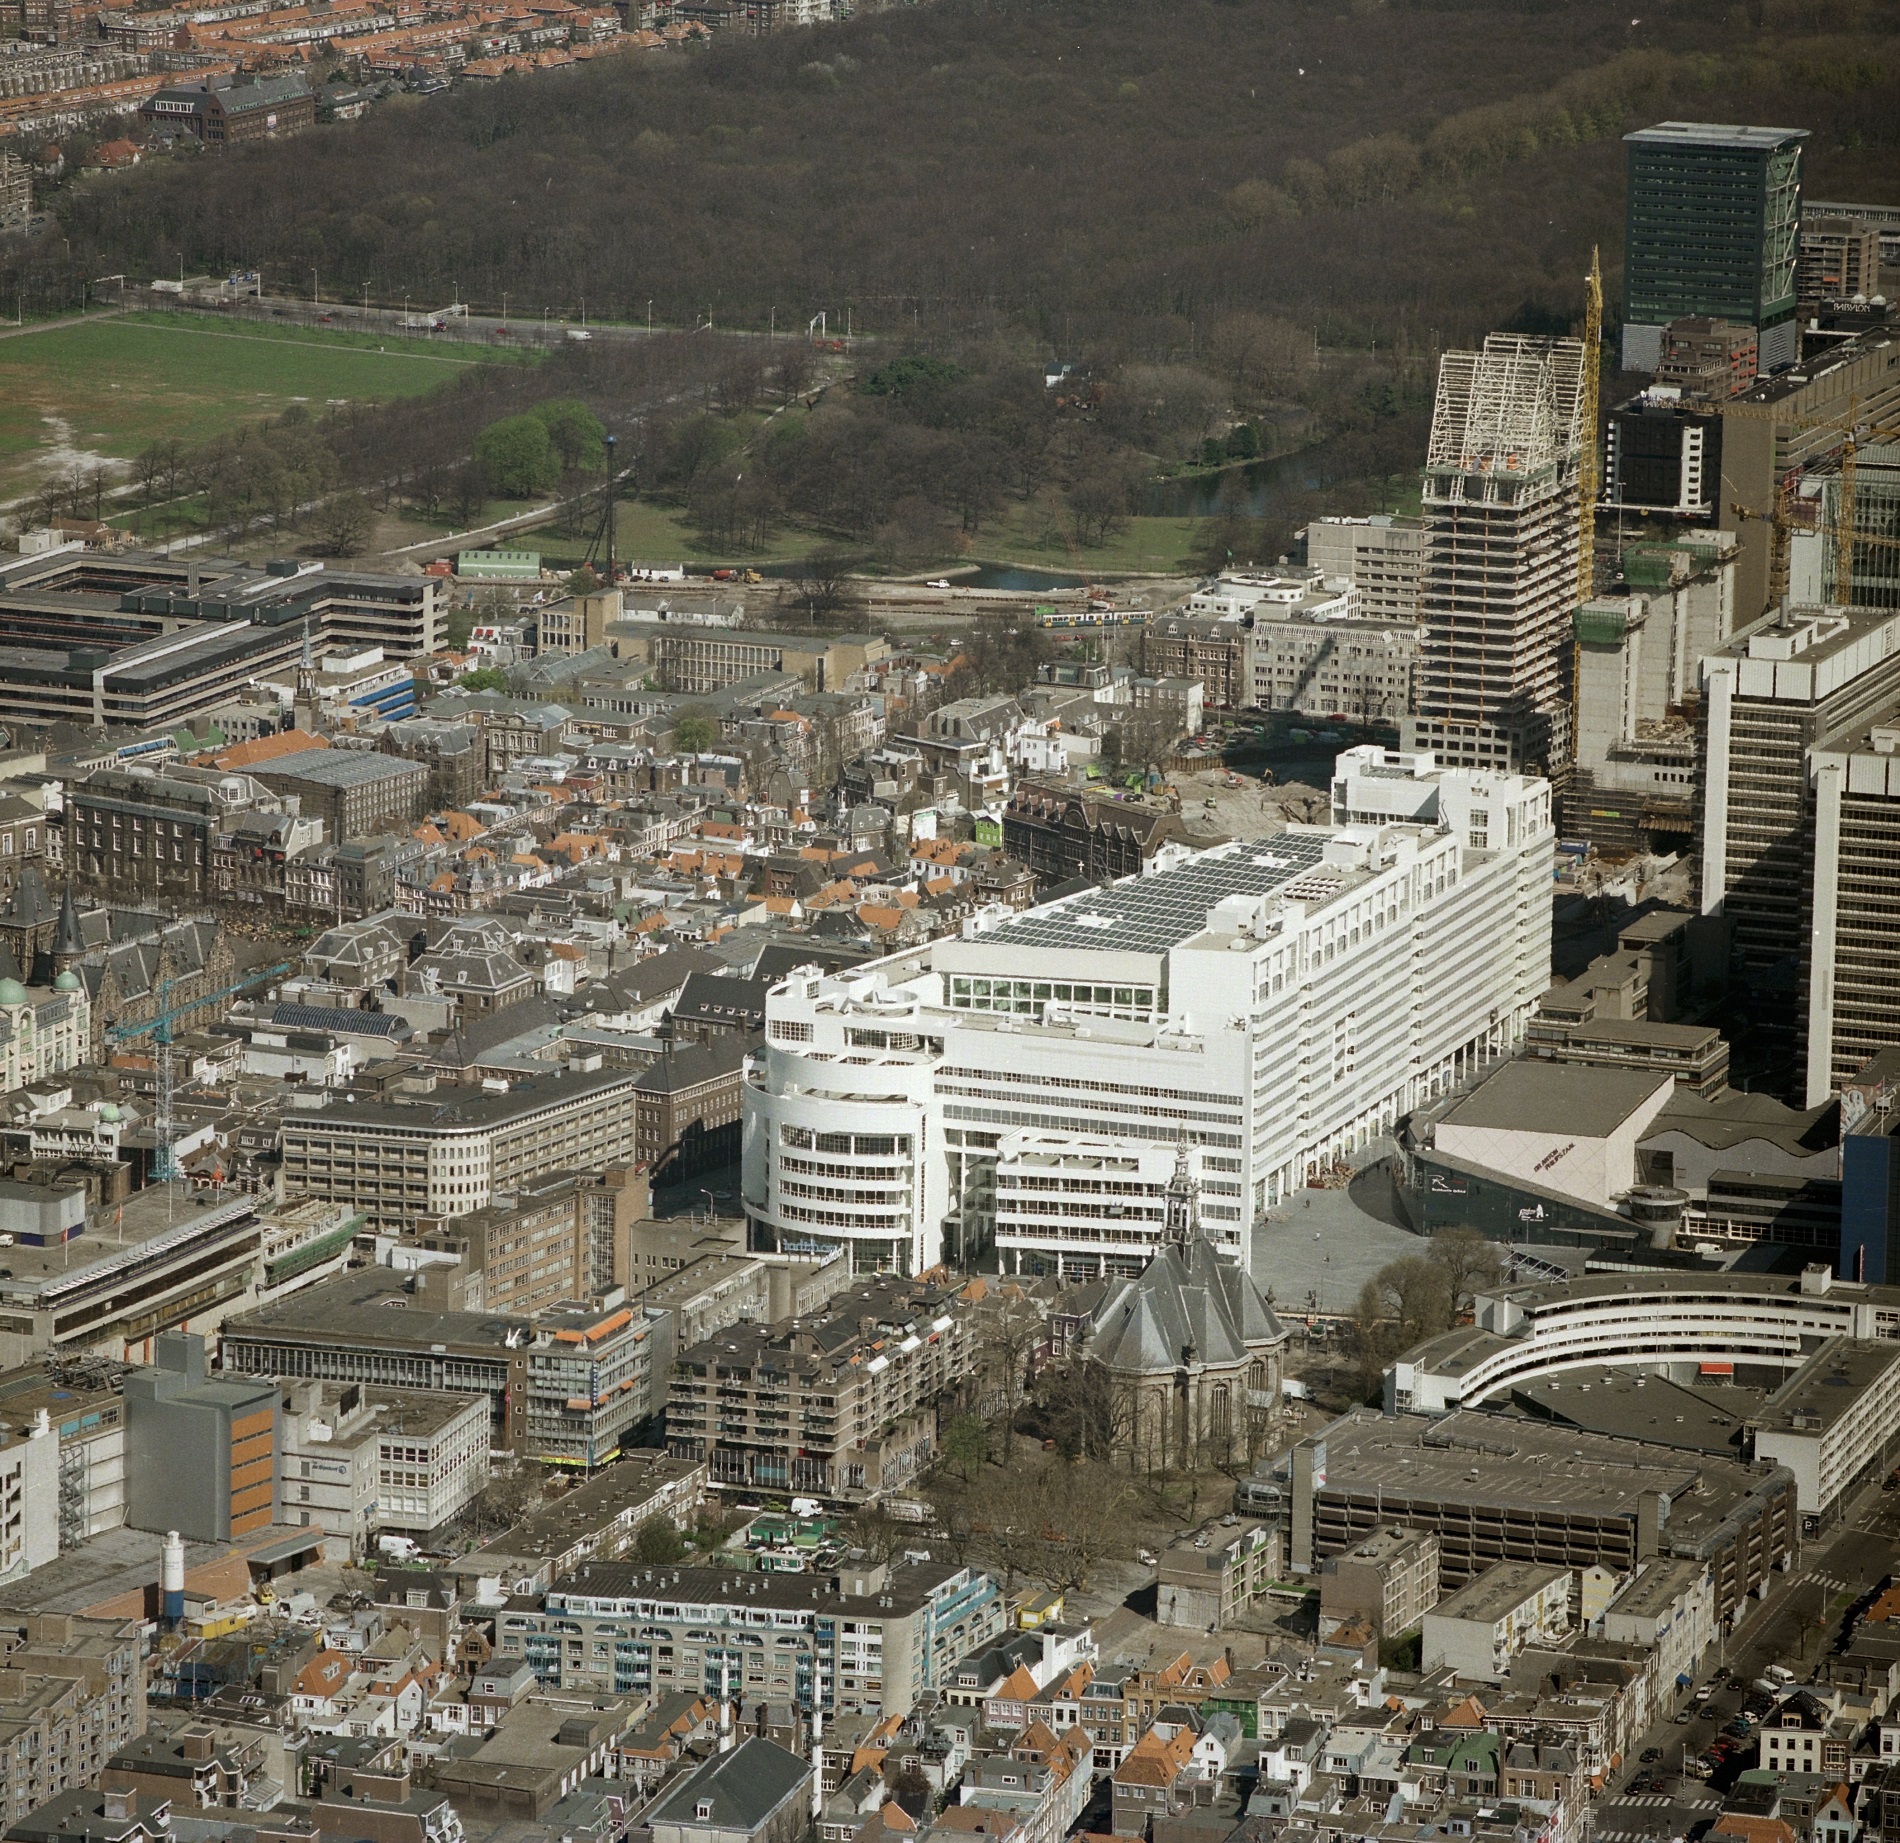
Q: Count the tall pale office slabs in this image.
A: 2